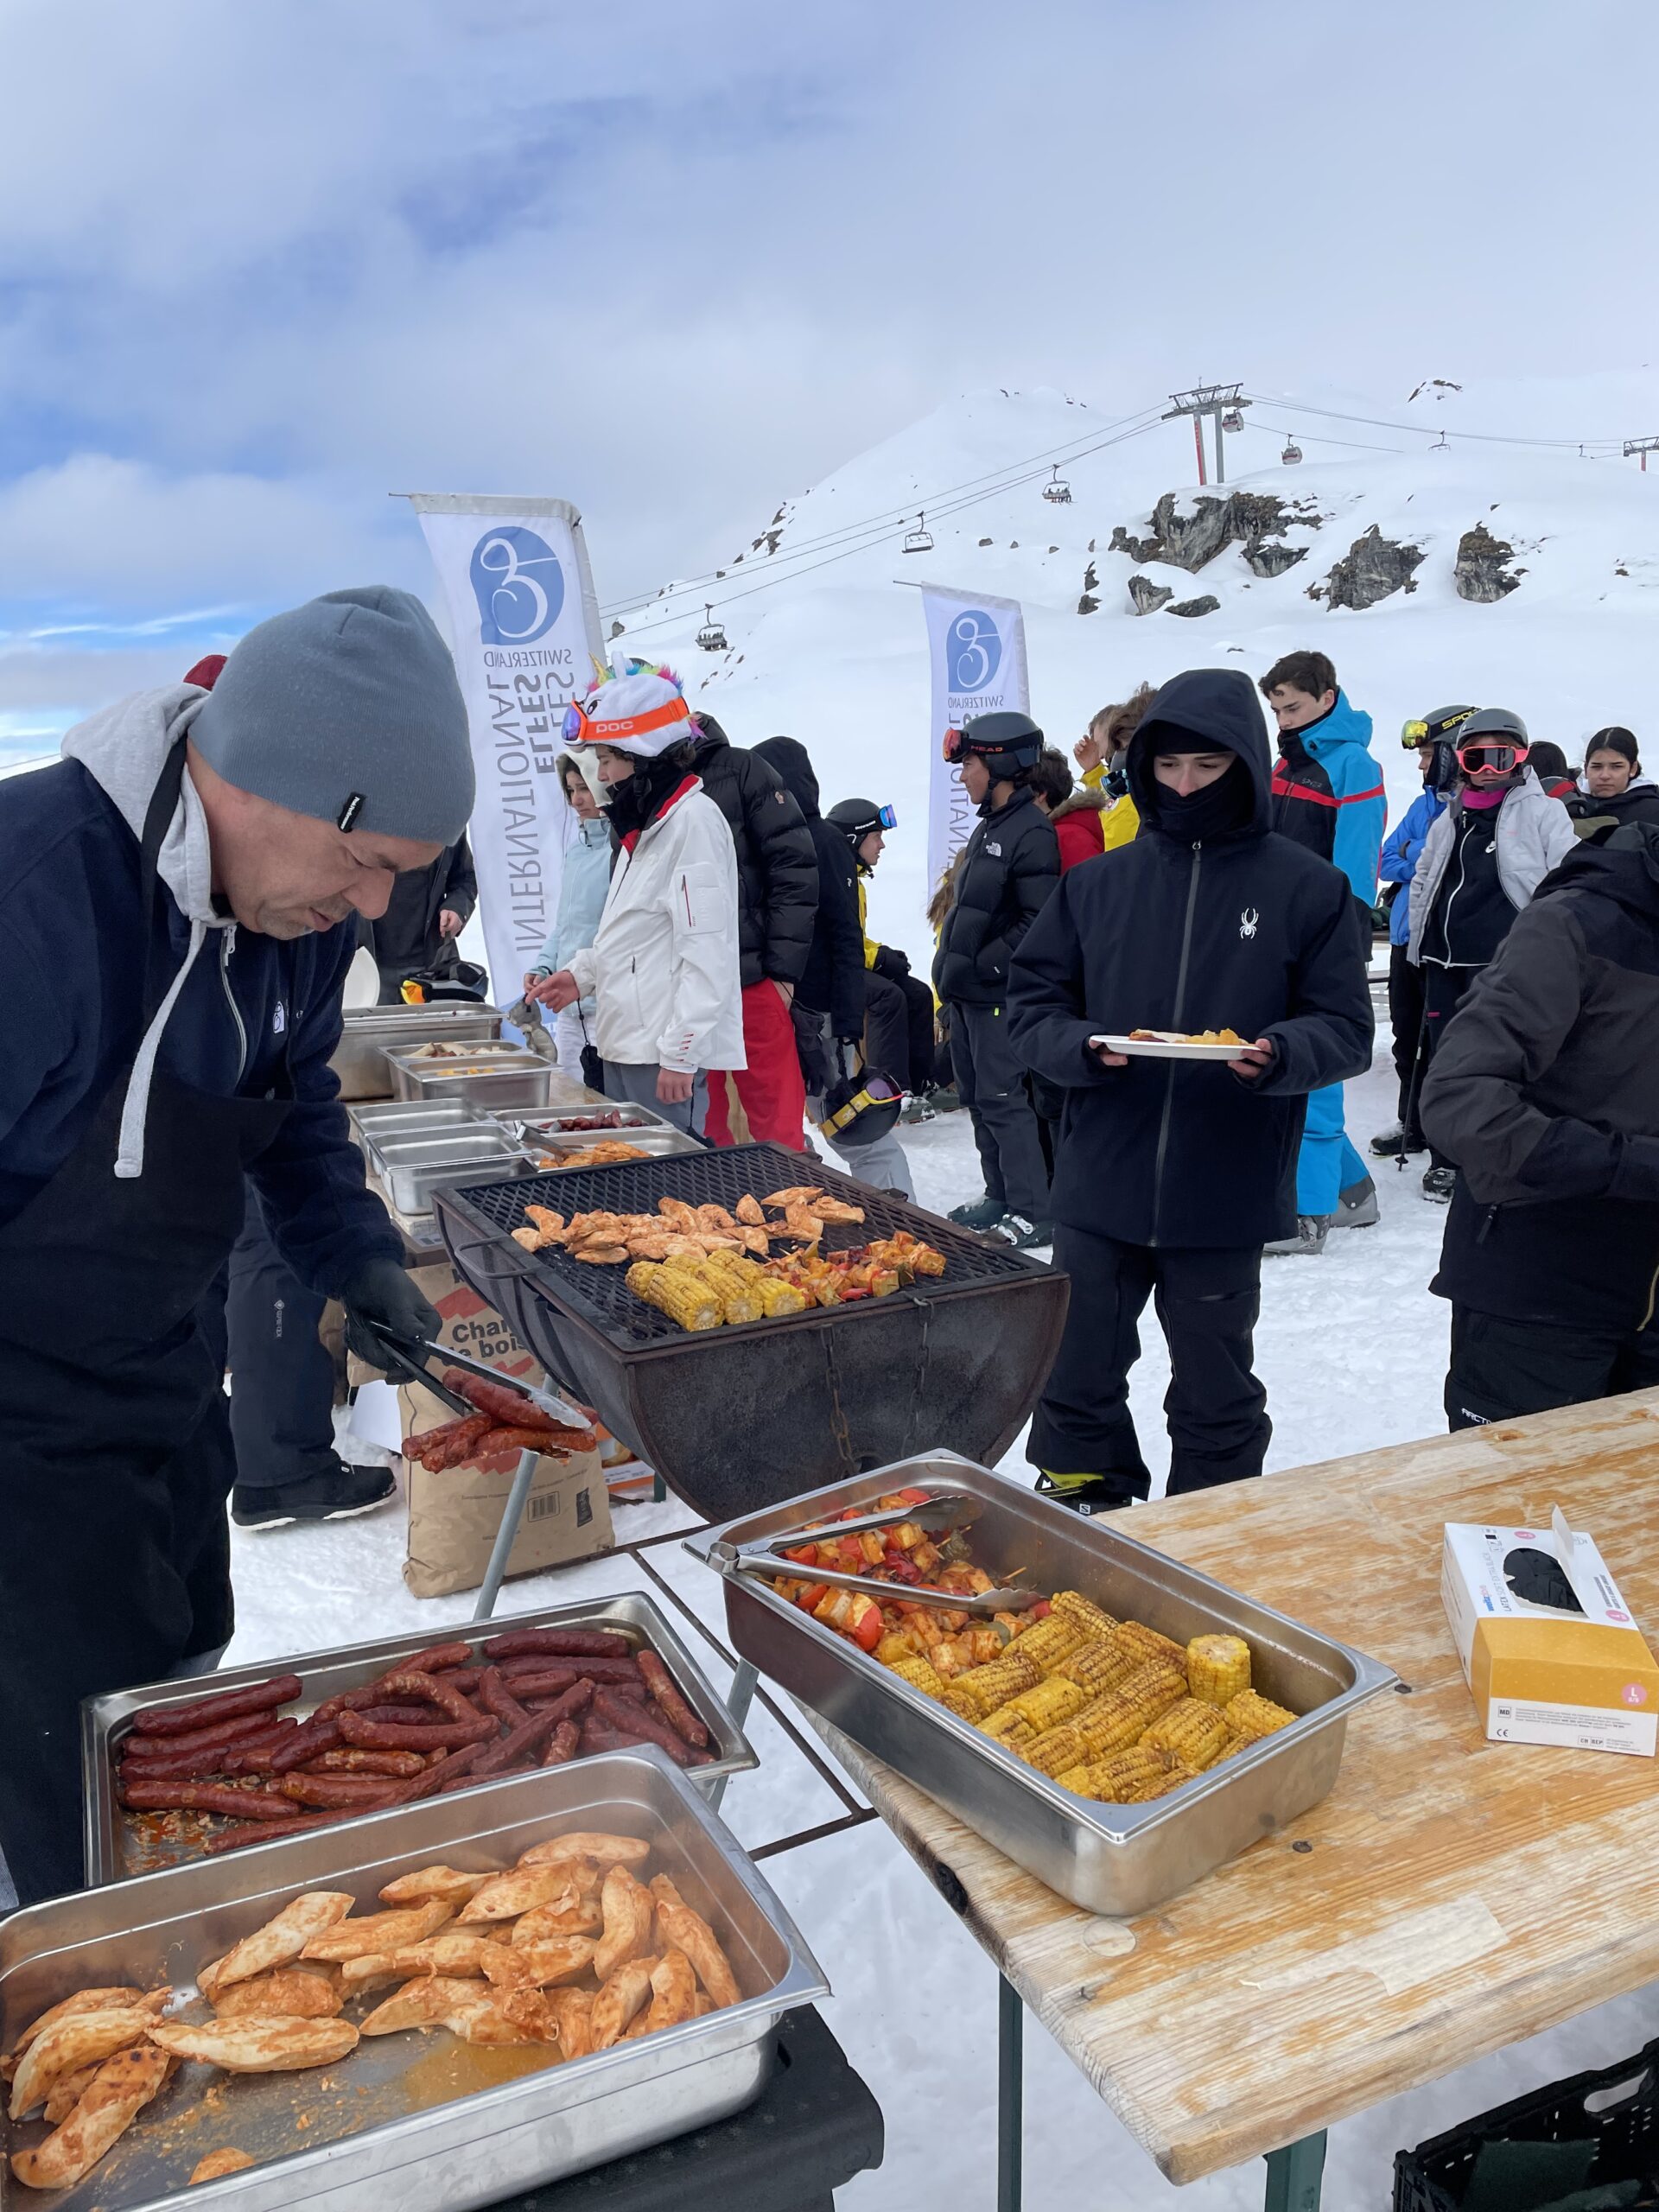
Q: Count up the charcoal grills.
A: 1